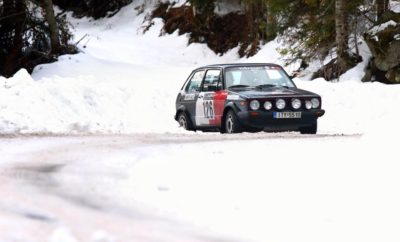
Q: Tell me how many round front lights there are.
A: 6